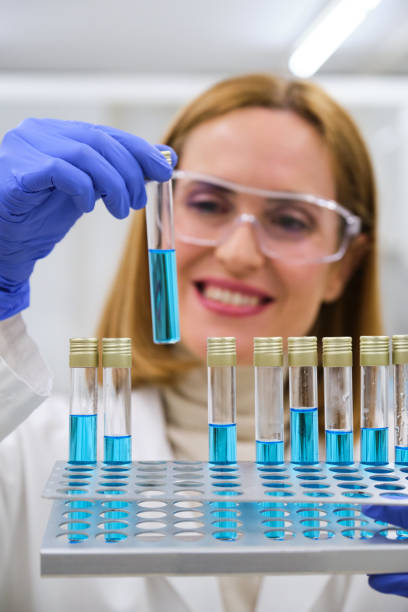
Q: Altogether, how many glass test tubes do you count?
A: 9